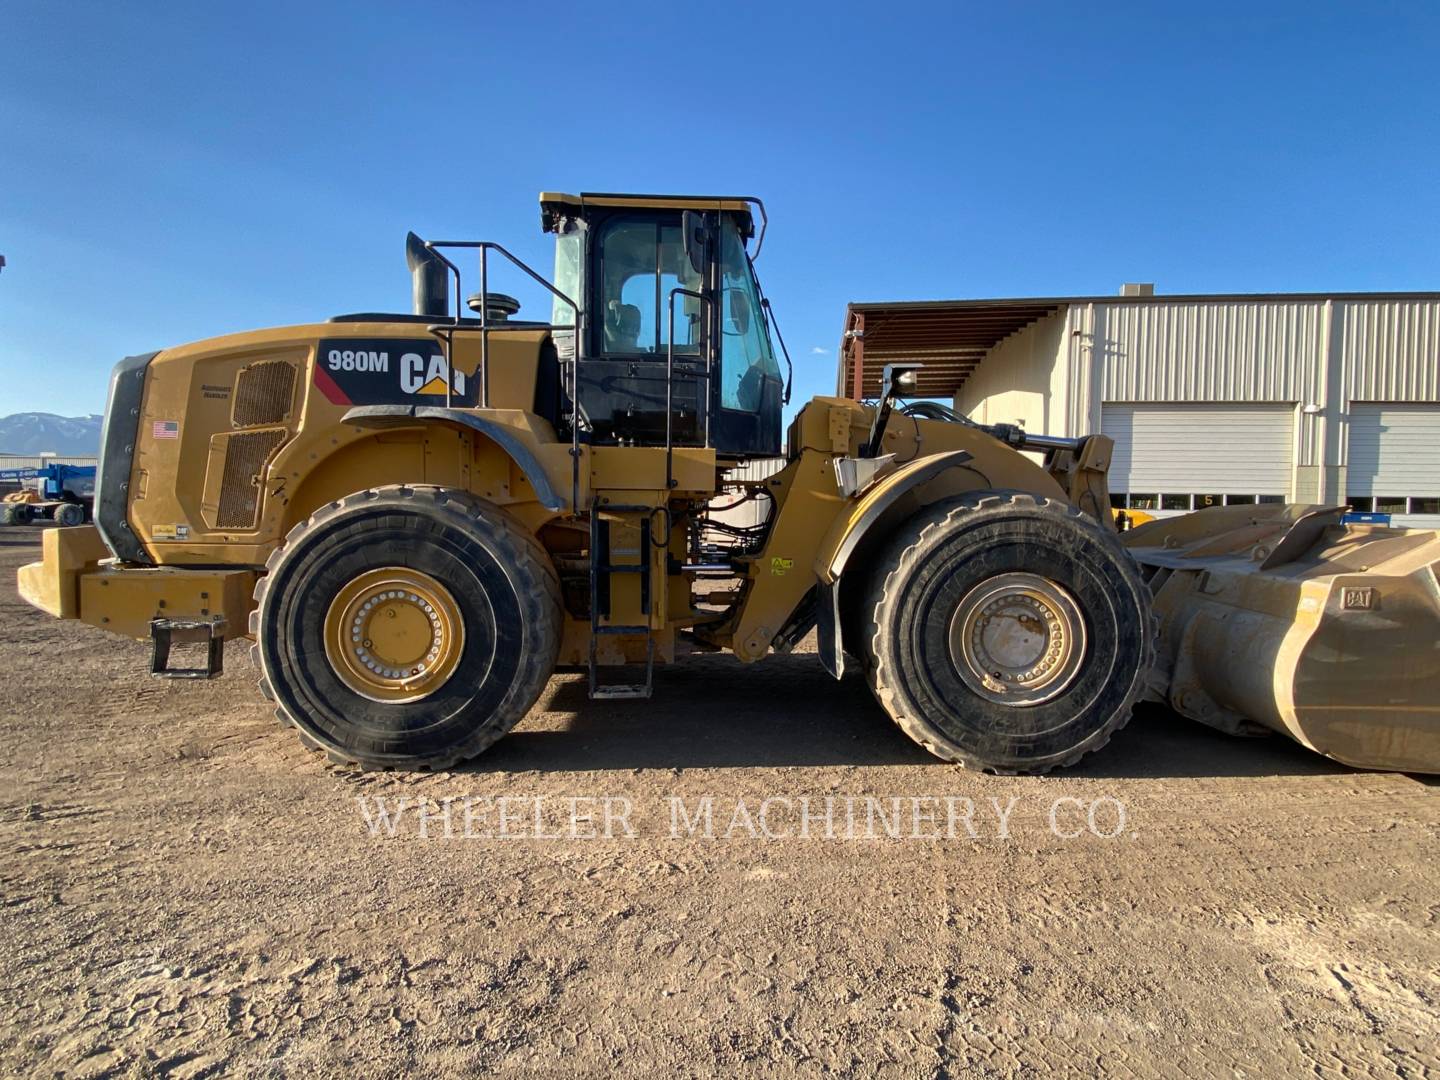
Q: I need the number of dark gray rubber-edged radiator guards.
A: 1